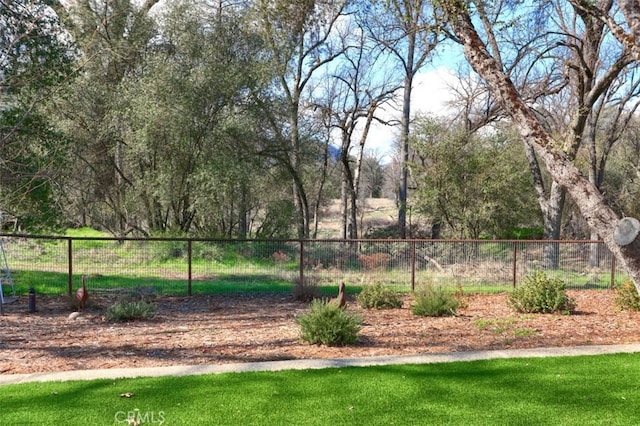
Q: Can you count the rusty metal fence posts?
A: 6